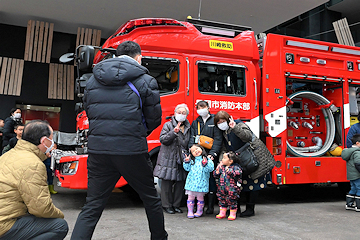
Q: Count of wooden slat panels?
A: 5